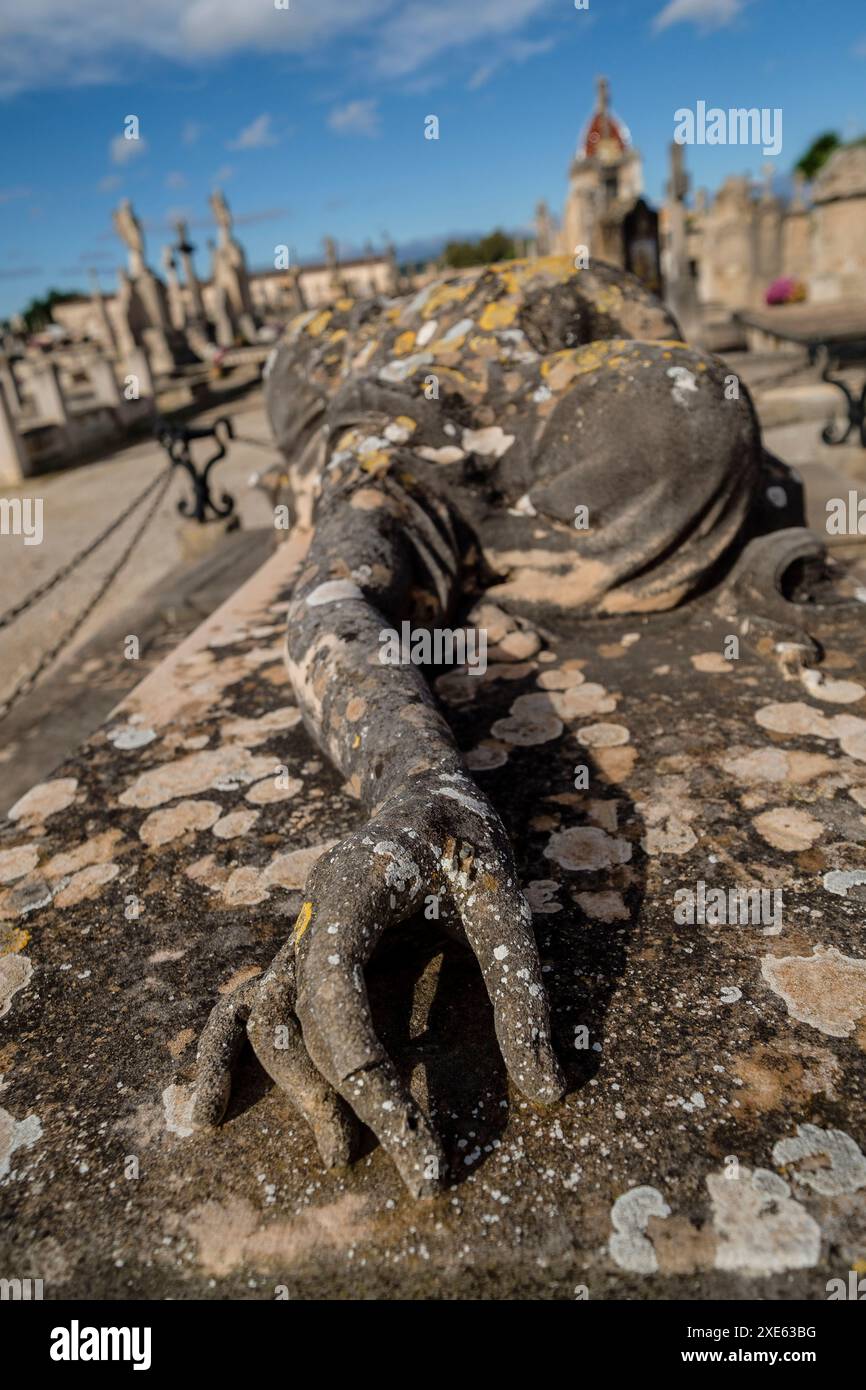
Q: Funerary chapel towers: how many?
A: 1